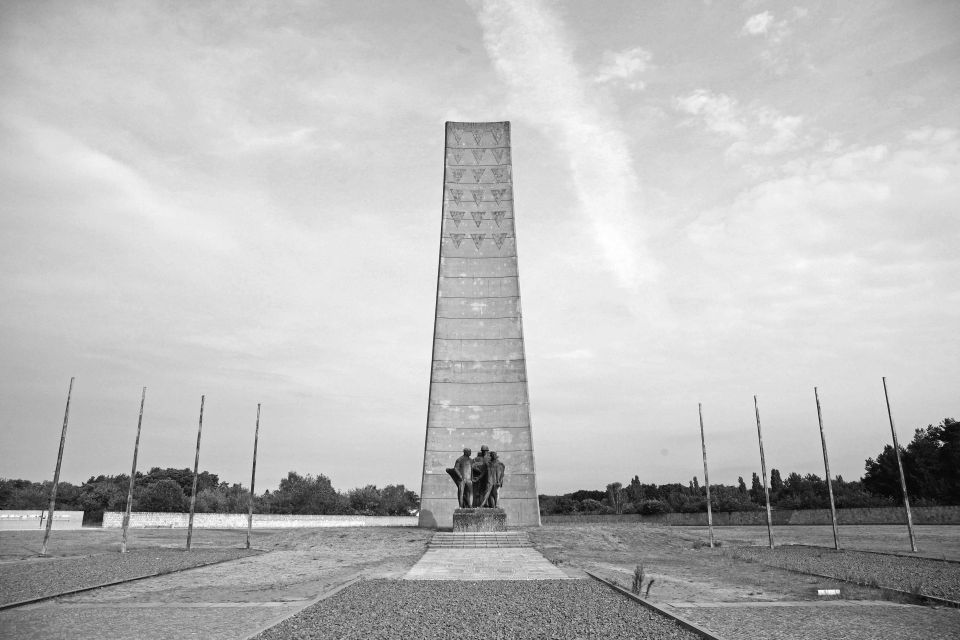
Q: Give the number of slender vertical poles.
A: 8